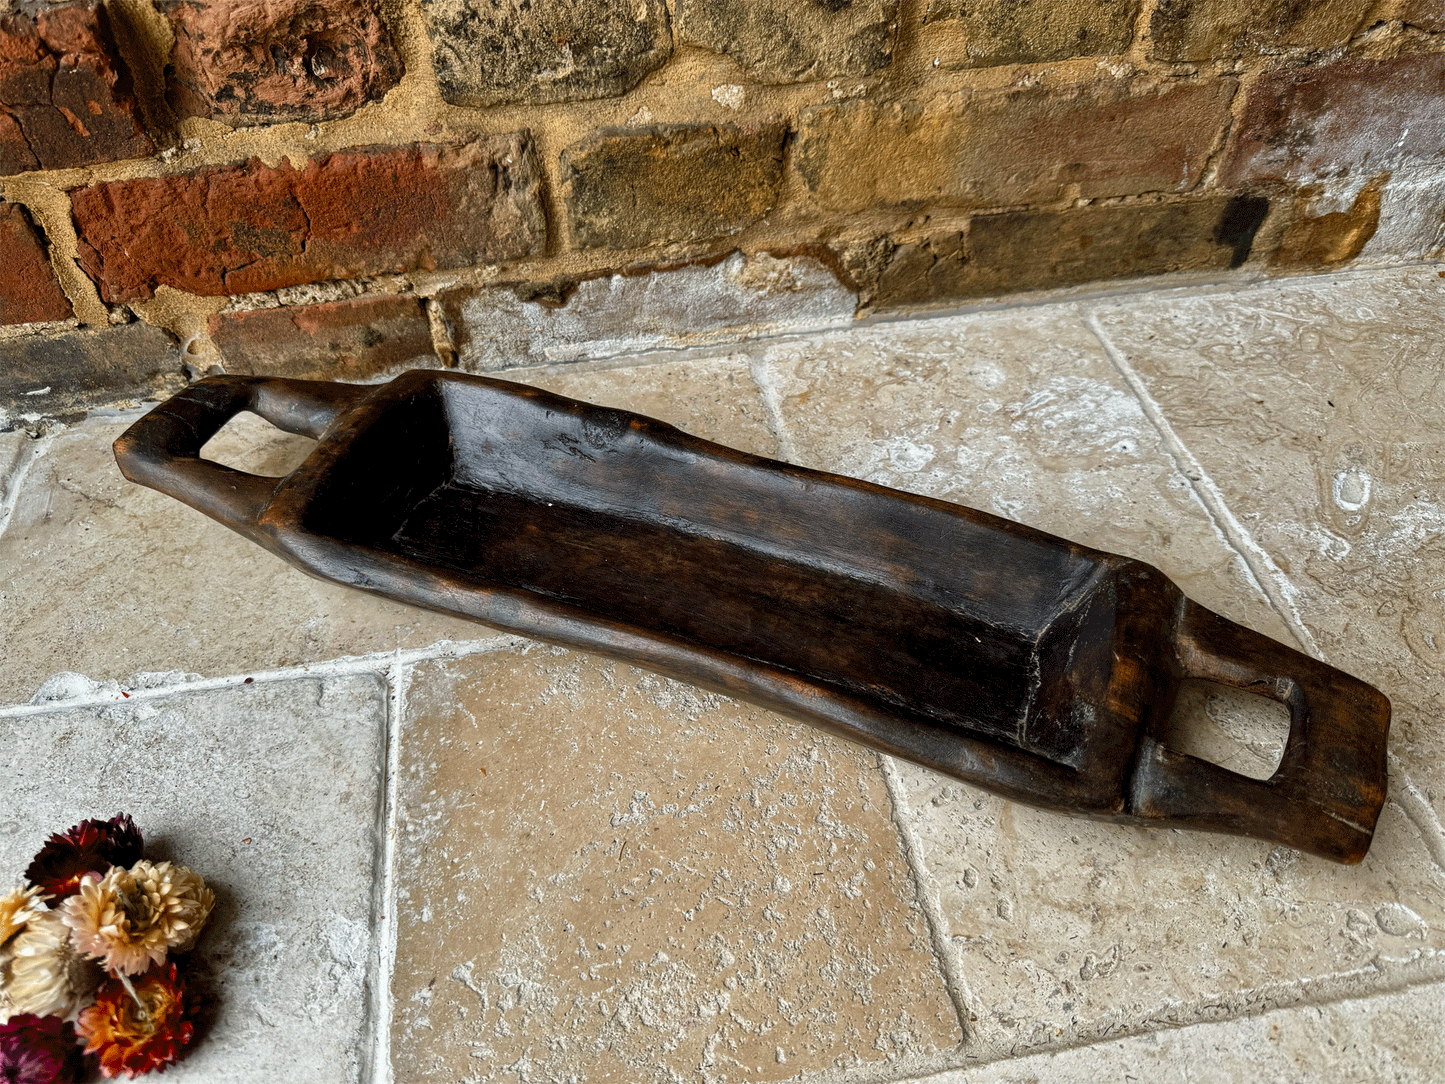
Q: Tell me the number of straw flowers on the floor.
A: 6